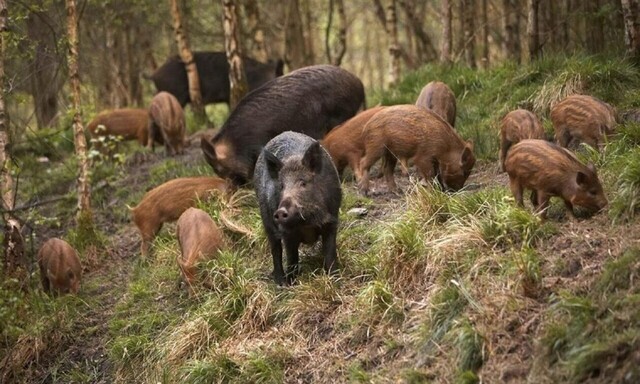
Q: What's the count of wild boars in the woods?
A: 14